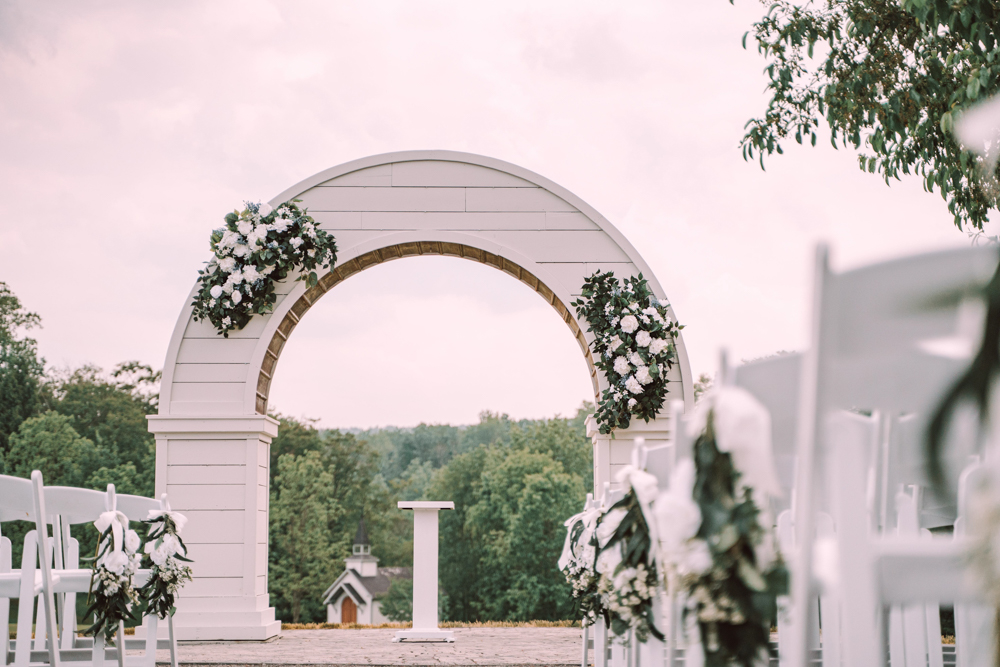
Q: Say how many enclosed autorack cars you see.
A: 0